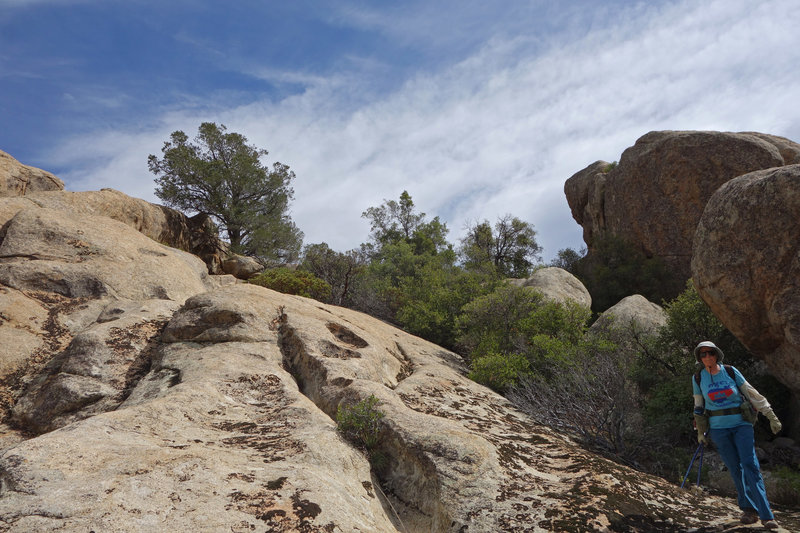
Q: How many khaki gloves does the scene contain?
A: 2